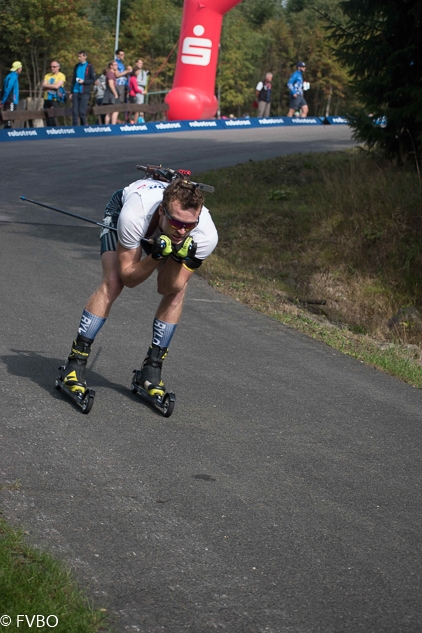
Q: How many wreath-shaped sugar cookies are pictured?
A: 0